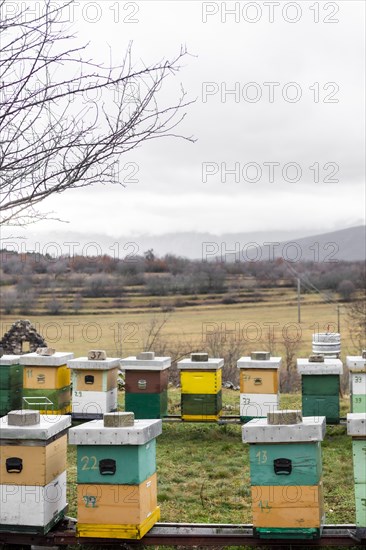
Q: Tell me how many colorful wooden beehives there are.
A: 12